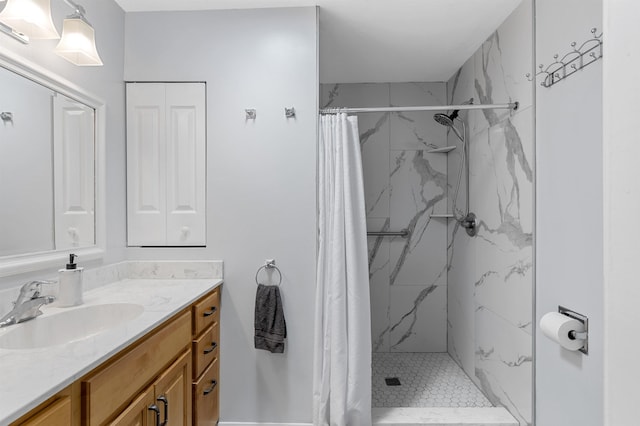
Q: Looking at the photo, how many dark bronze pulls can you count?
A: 5